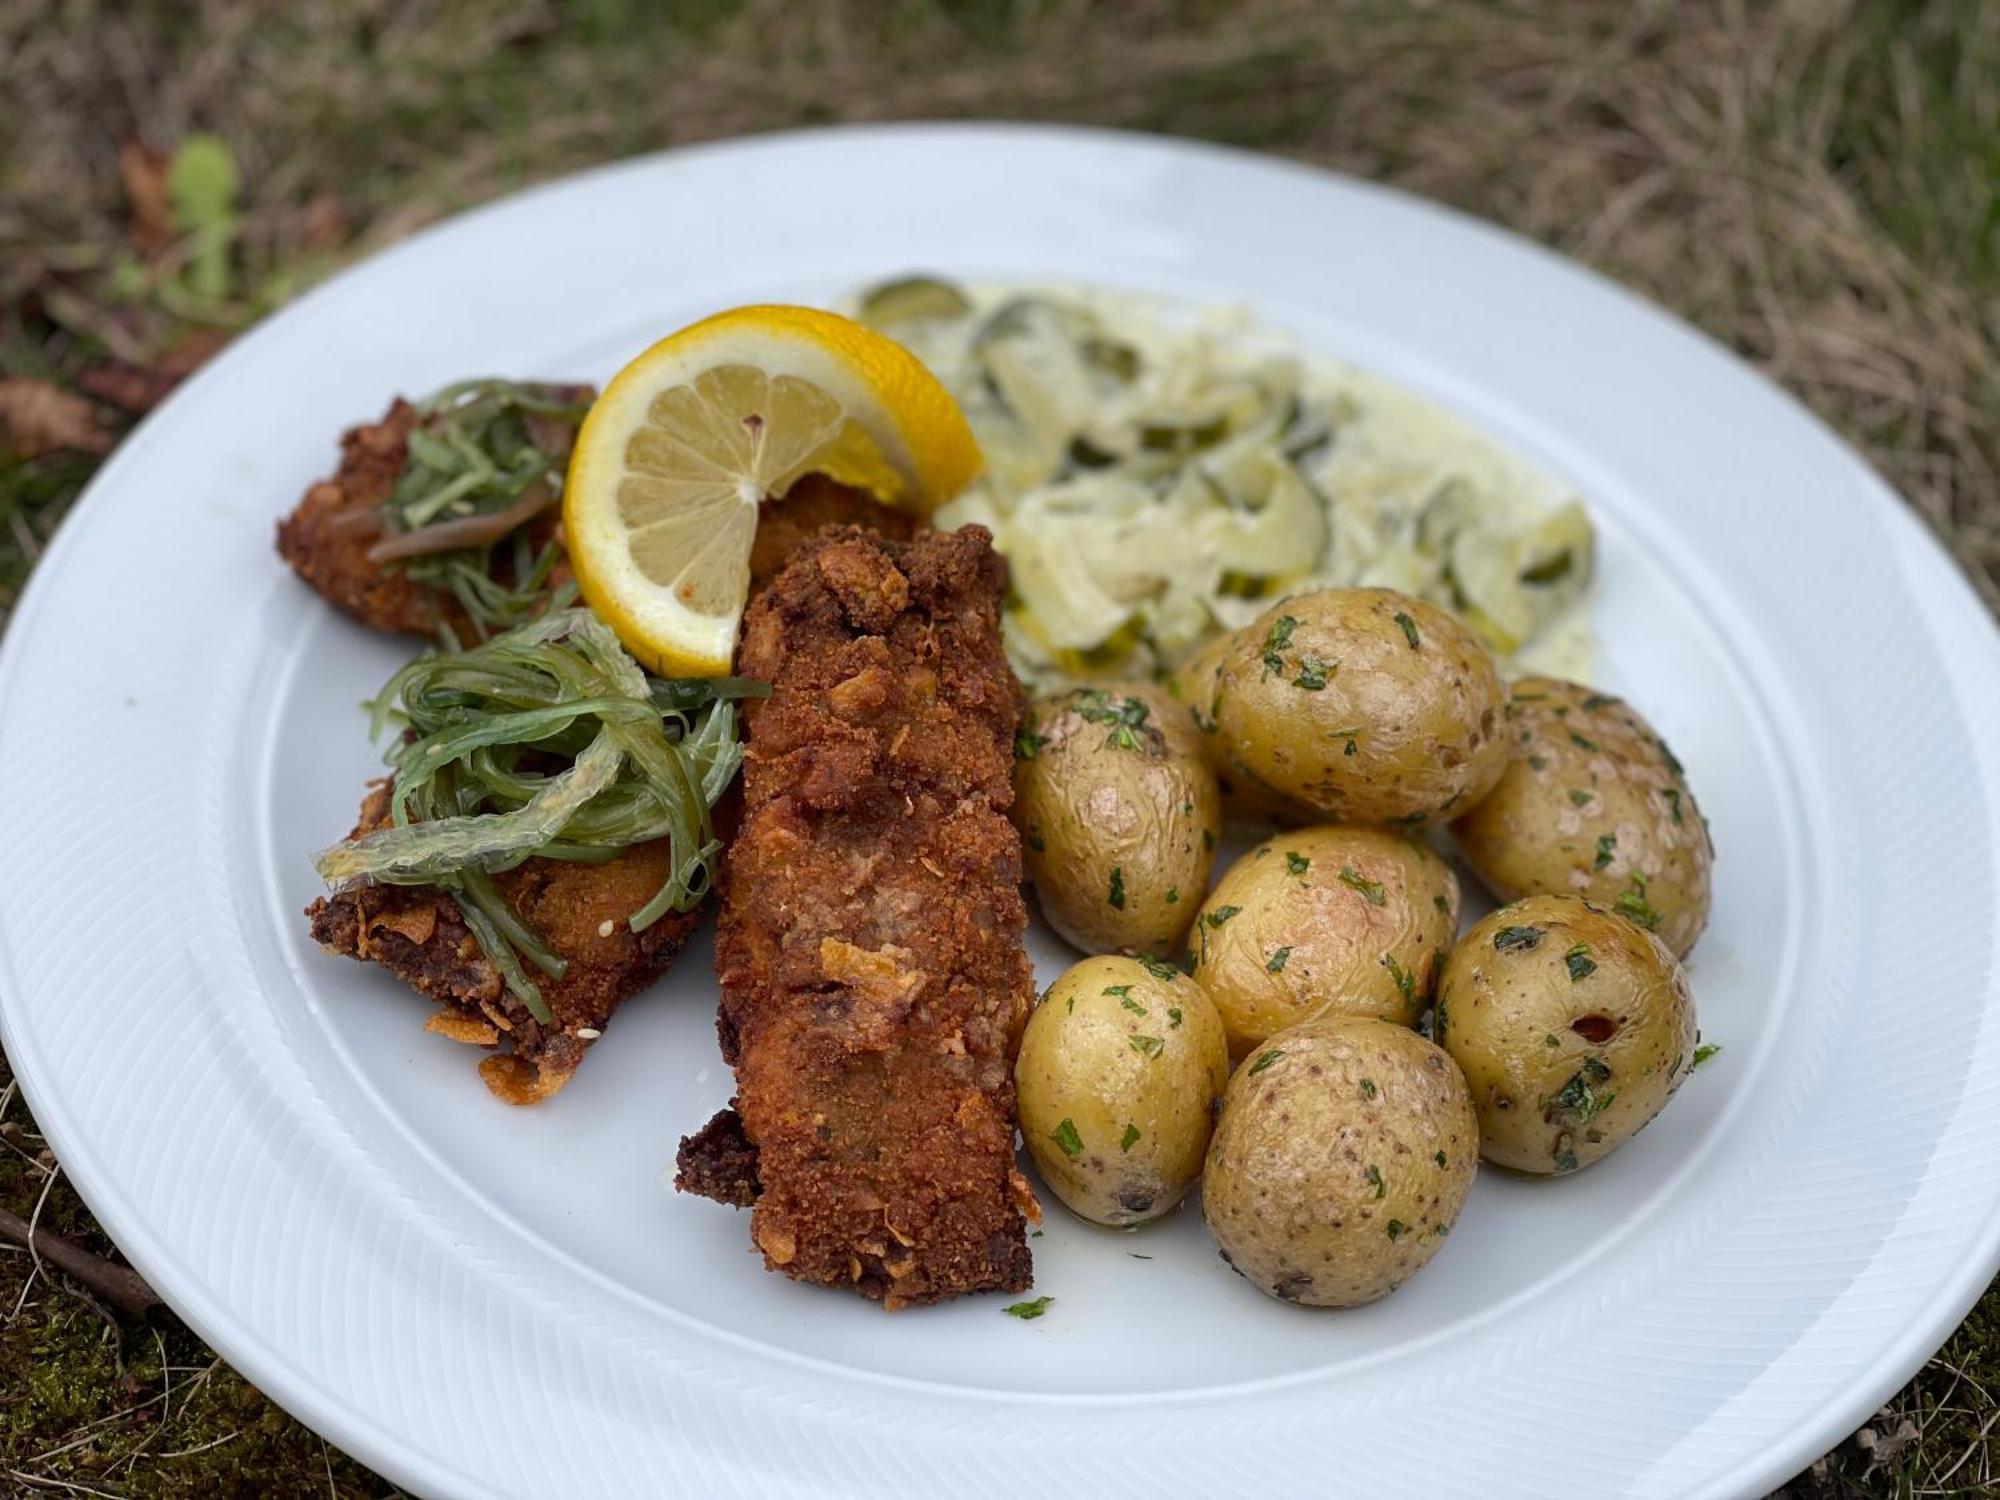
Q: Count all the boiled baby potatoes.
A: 8